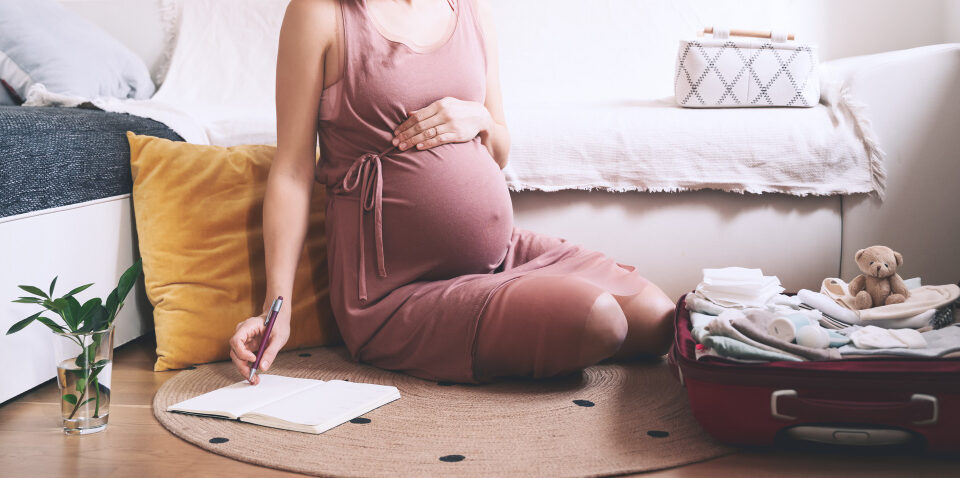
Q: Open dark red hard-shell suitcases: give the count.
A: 1